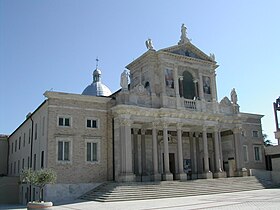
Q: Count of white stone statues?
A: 5